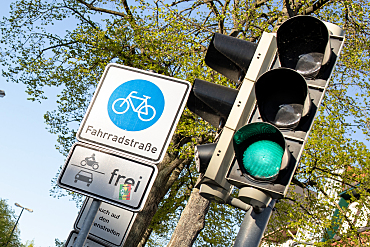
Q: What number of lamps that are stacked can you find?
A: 3